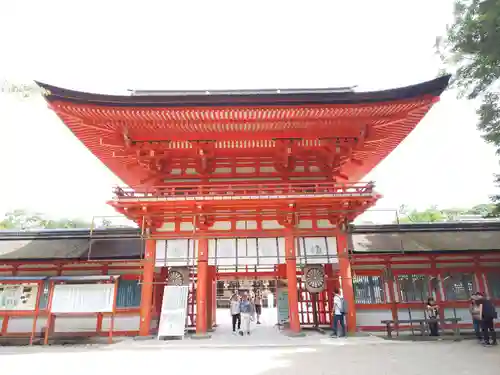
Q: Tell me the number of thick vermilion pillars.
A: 4